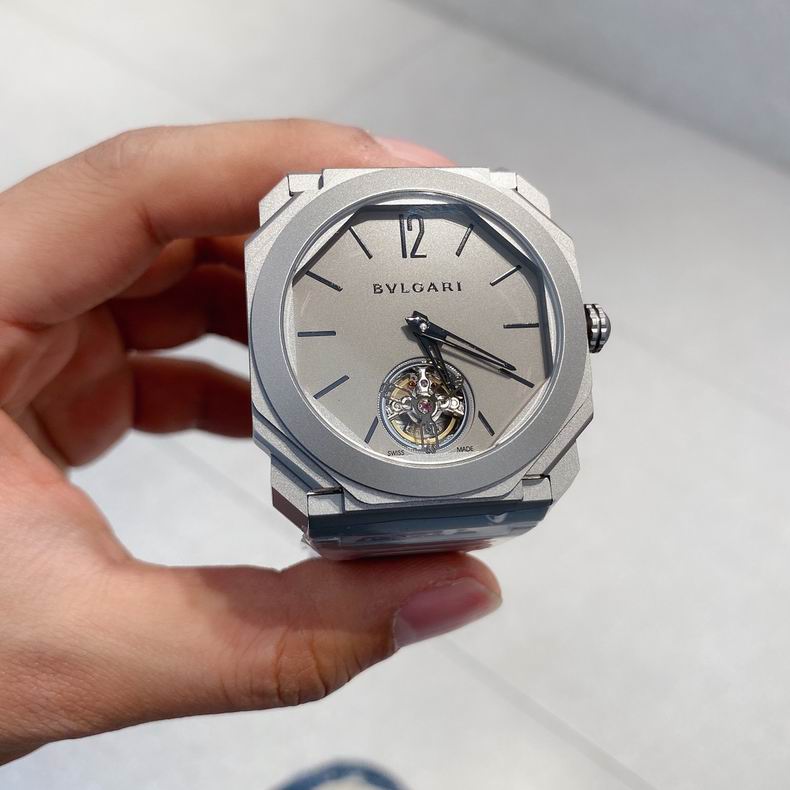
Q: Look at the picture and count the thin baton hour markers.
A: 10